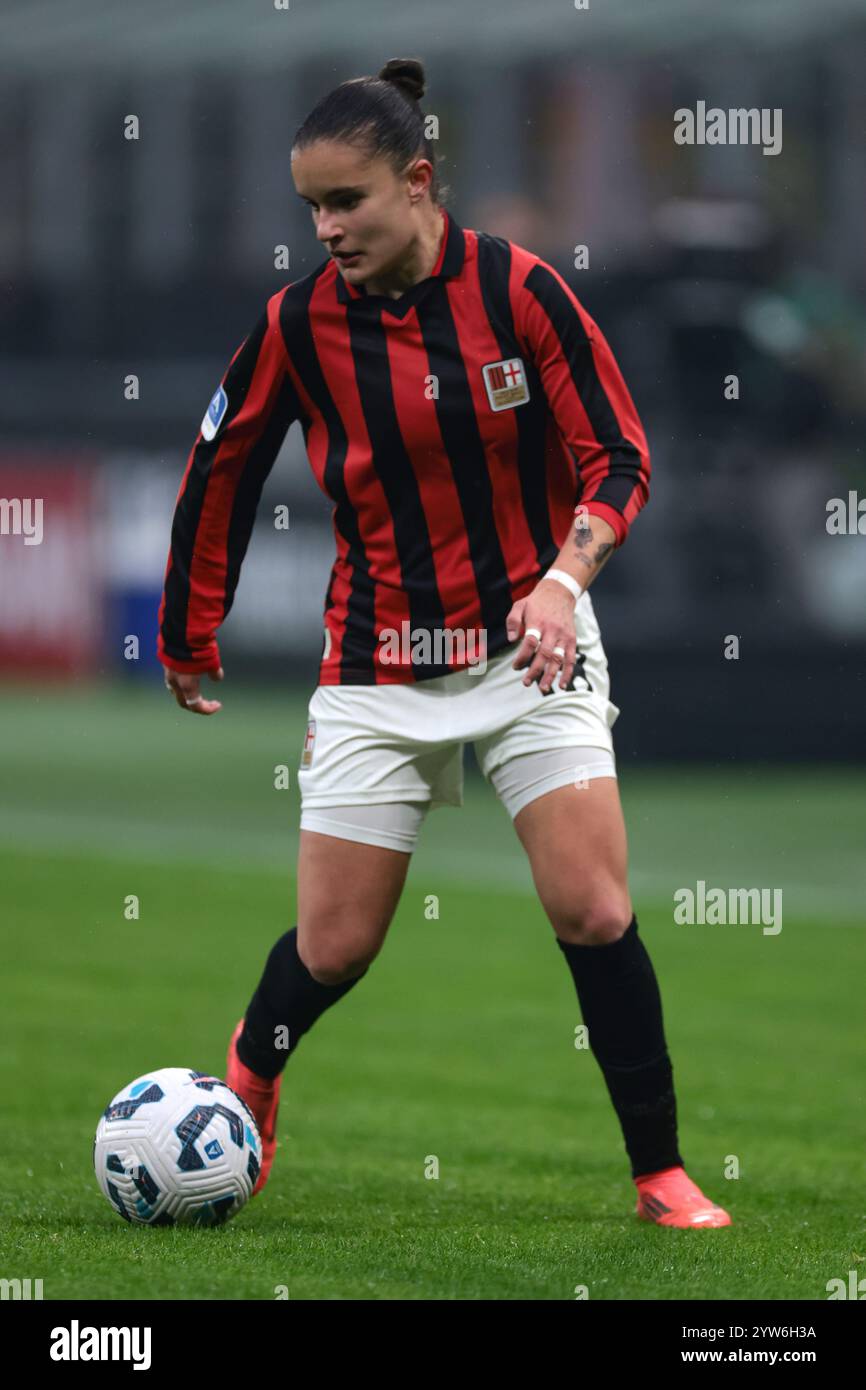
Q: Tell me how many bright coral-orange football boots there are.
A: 2